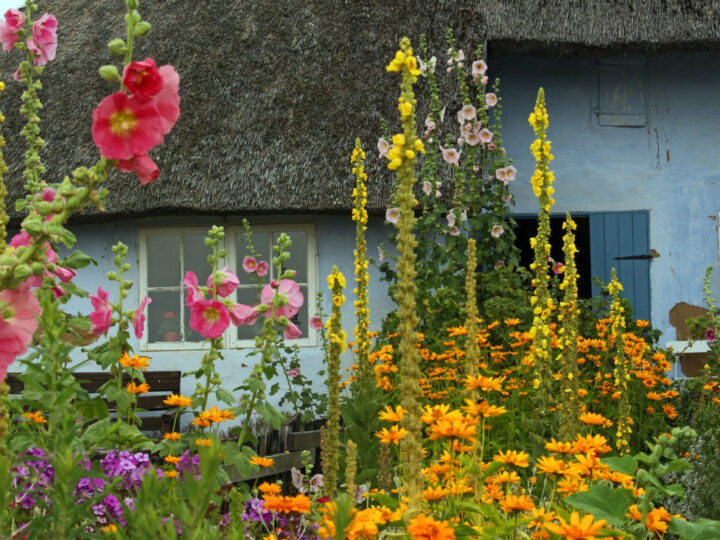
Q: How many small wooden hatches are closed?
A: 1